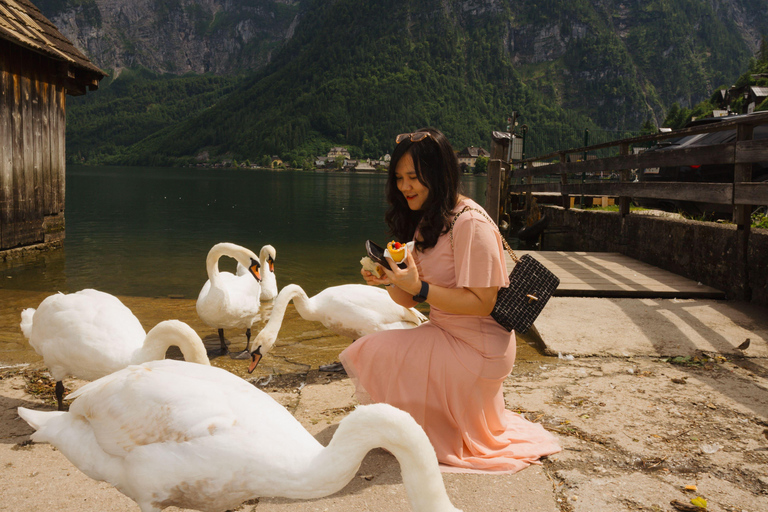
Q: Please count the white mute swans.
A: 5